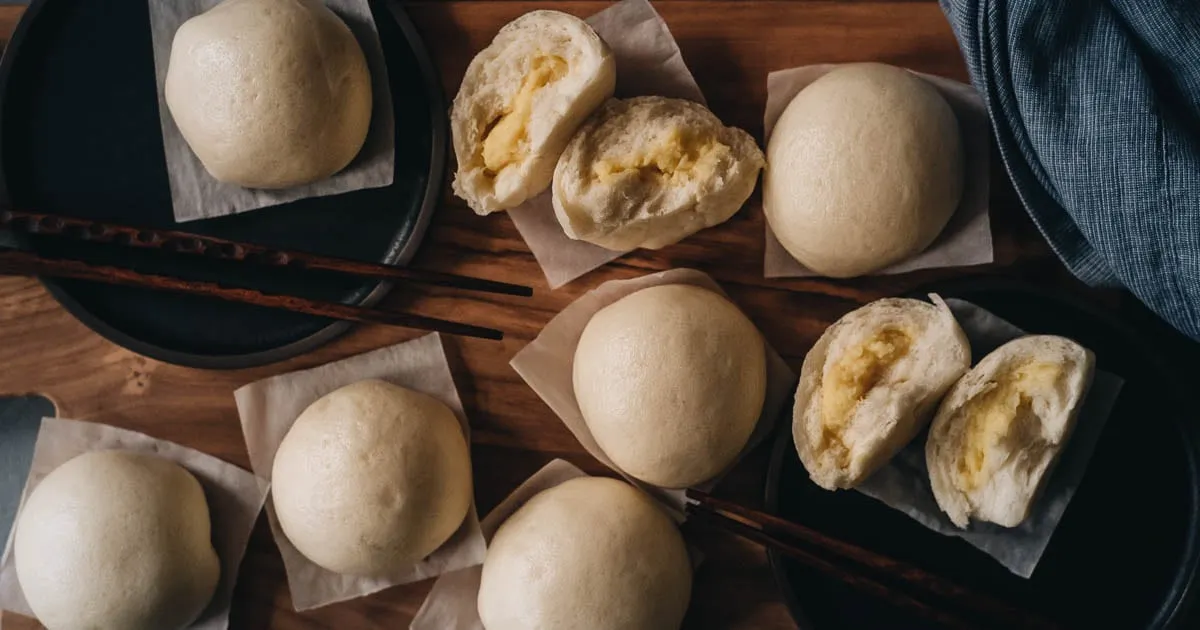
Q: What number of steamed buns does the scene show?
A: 8